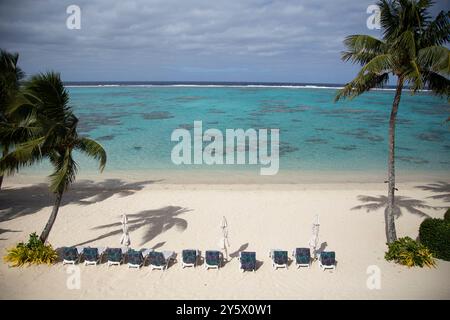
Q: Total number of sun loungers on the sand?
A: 11